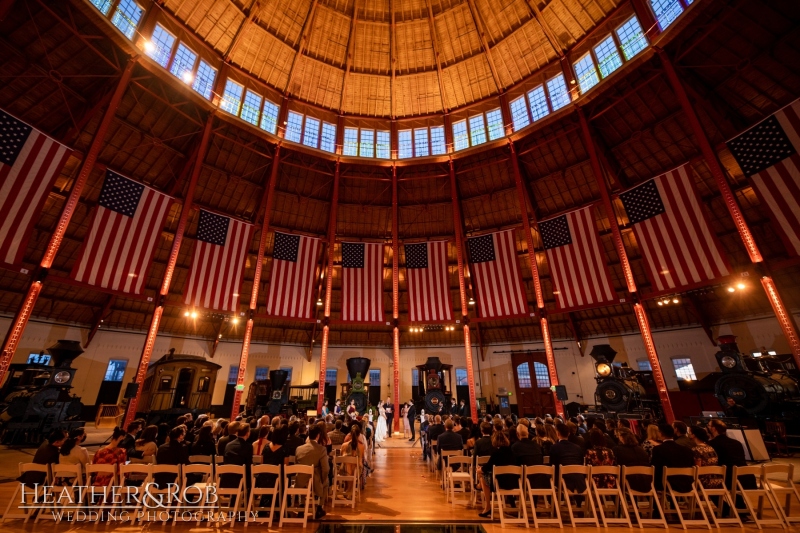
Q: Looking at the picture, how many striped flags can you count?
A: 10